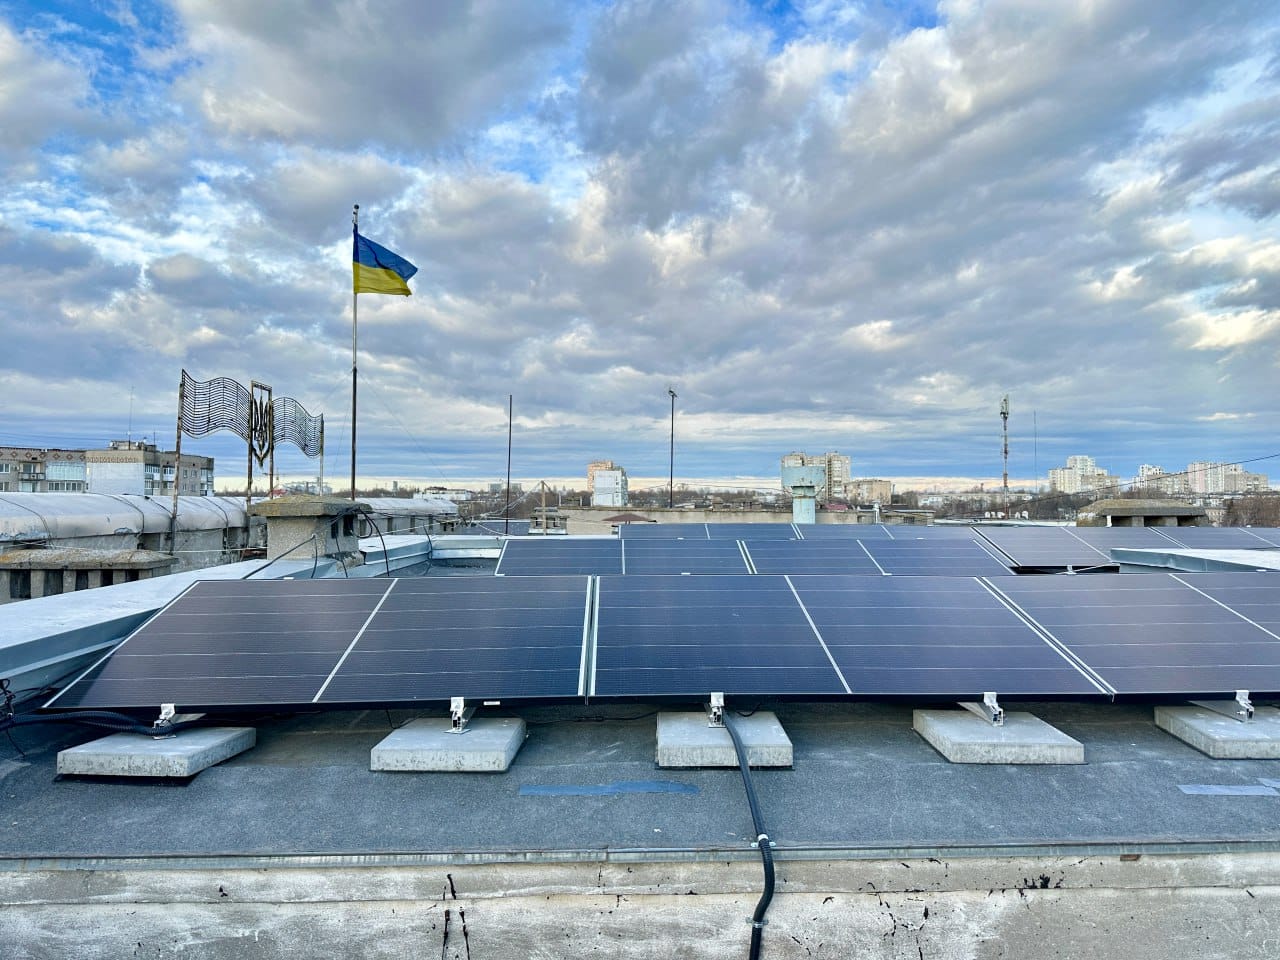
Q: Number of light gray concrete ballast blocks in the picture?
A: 5